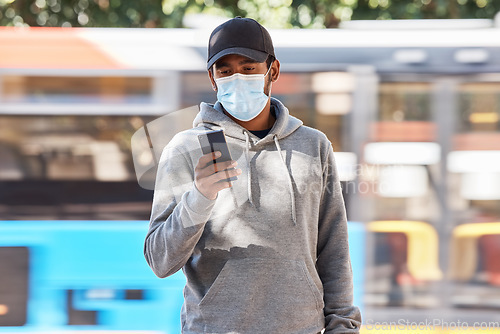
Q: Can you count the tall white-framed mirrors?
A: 0